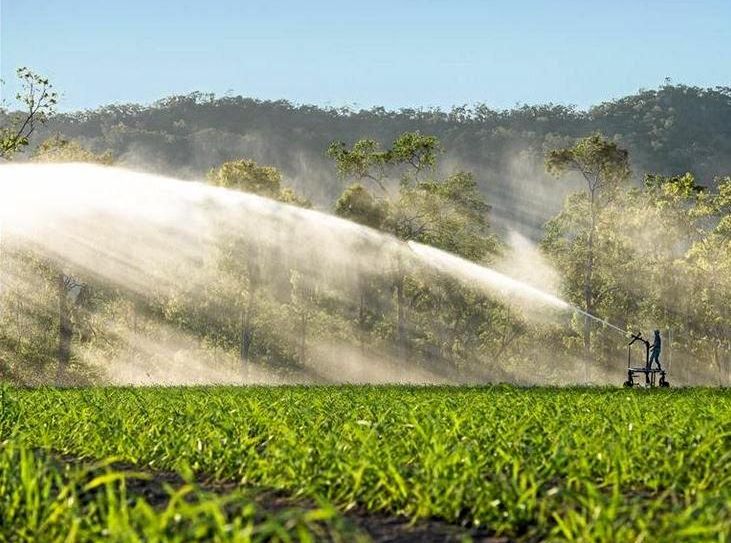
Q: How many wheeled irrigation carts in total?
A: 1